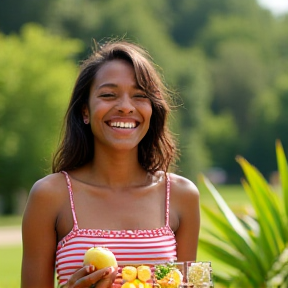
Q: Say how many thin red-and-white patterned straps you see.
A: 2